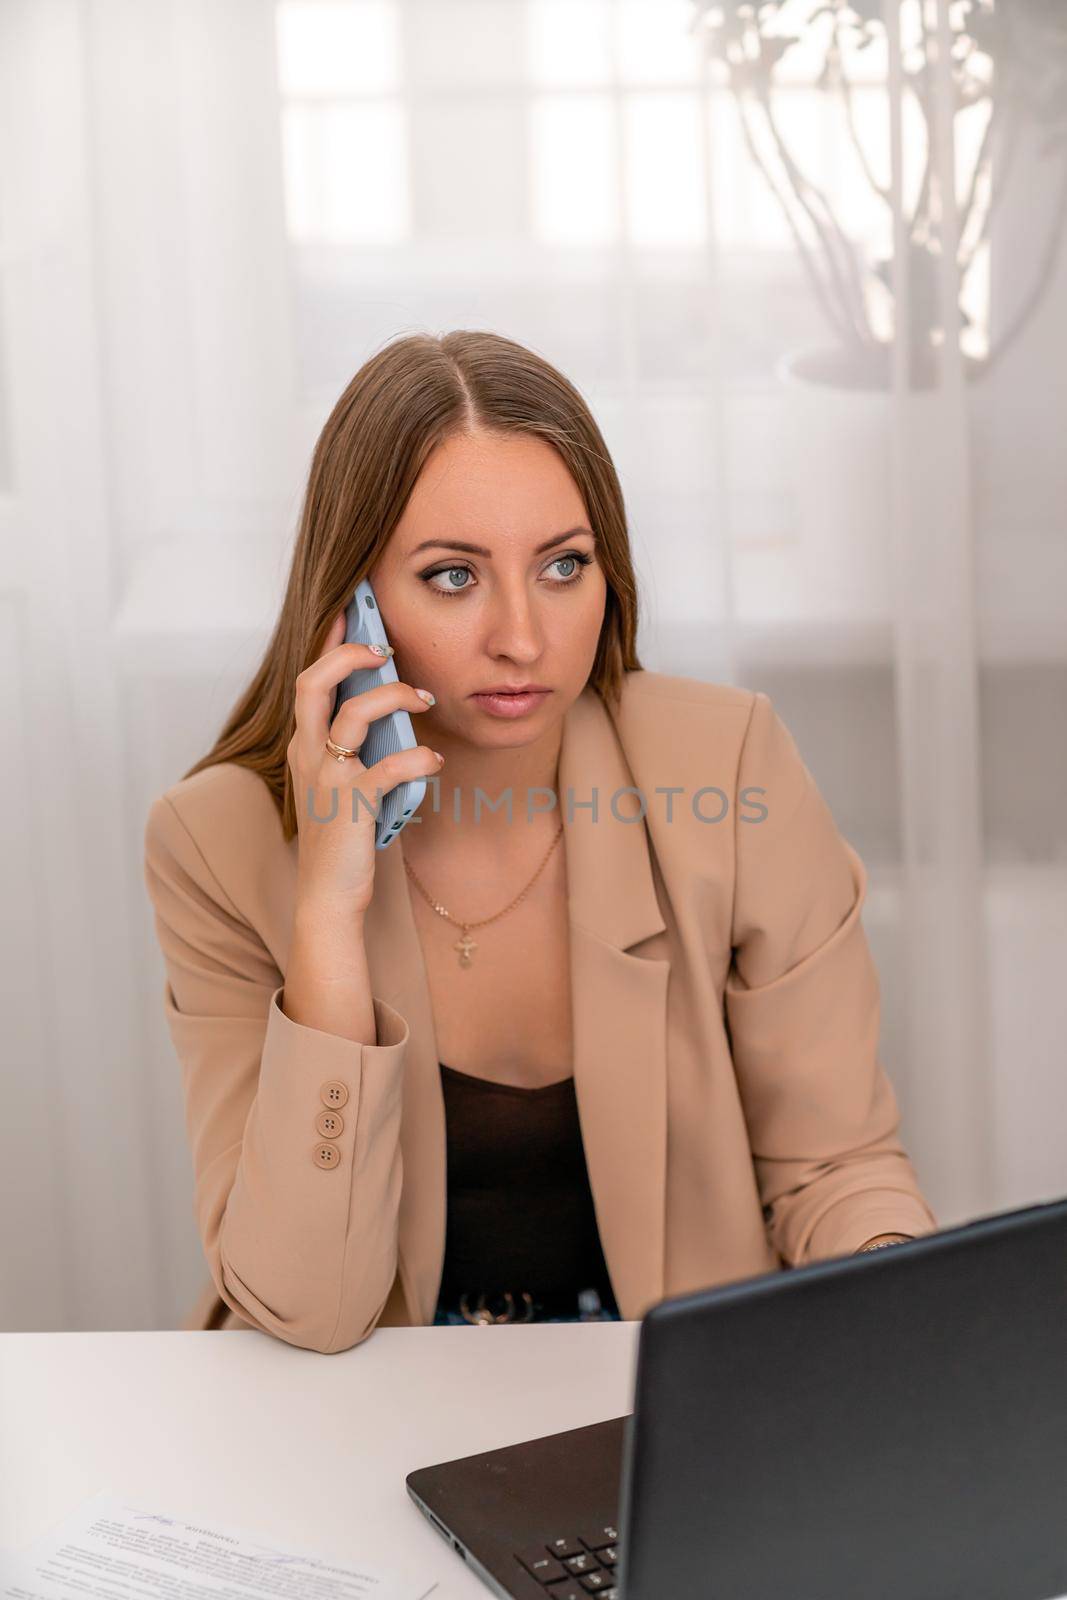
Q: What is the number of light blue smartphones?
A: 1